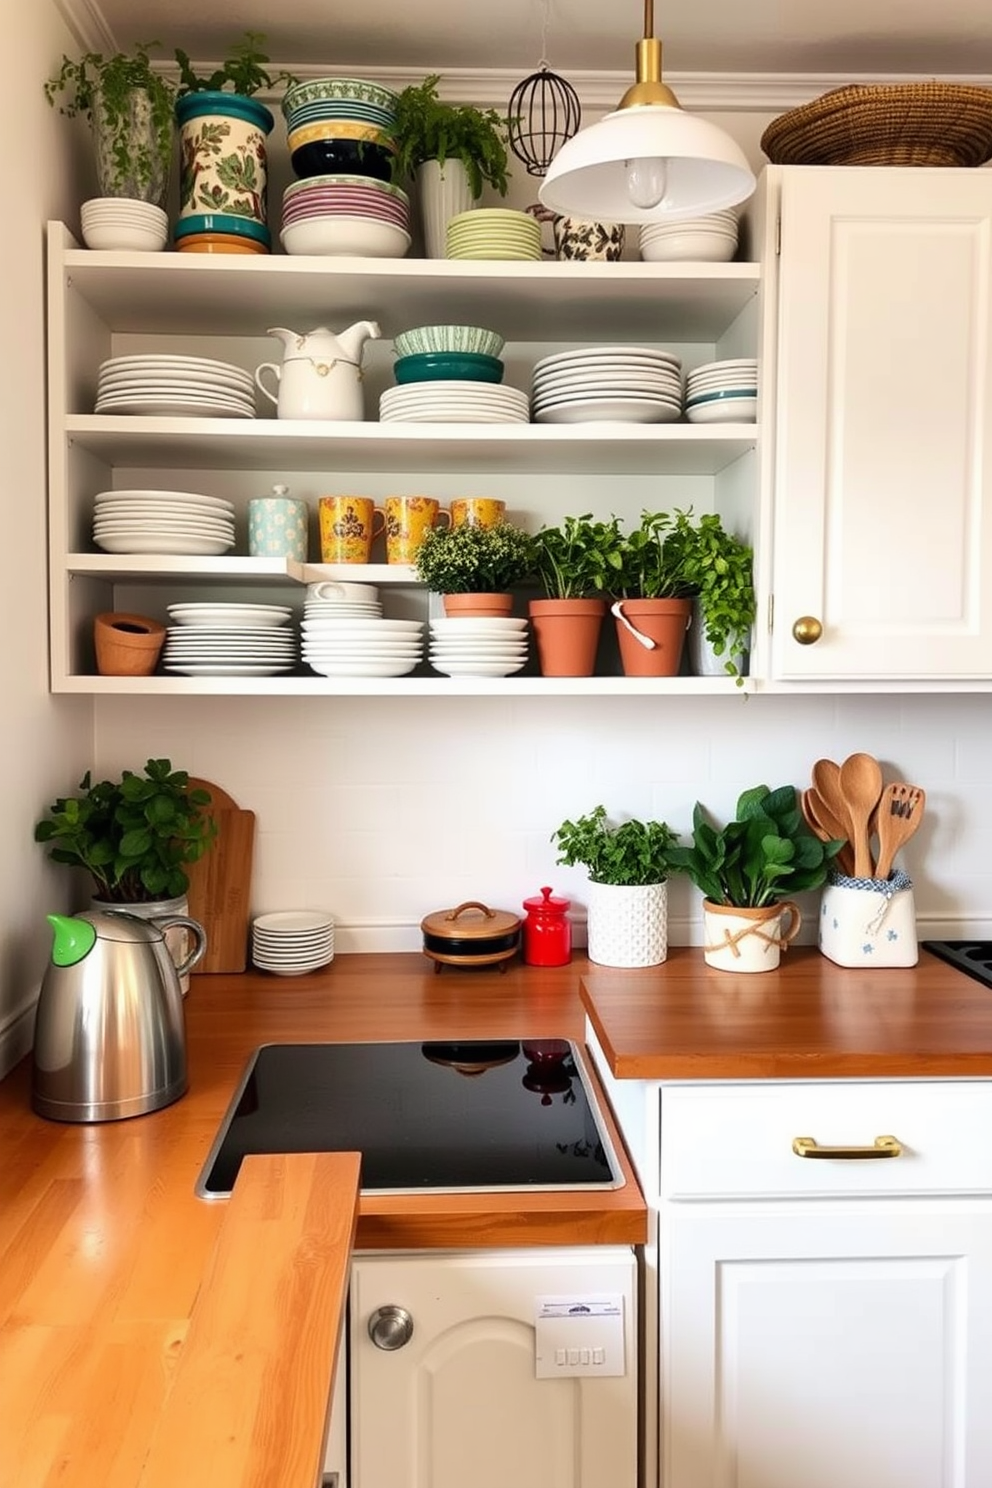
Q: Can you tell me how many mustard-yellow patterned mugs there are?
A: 3